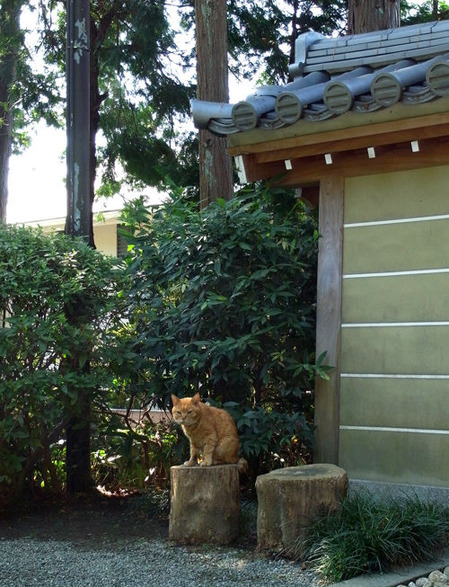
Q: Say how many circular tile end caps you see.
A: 5